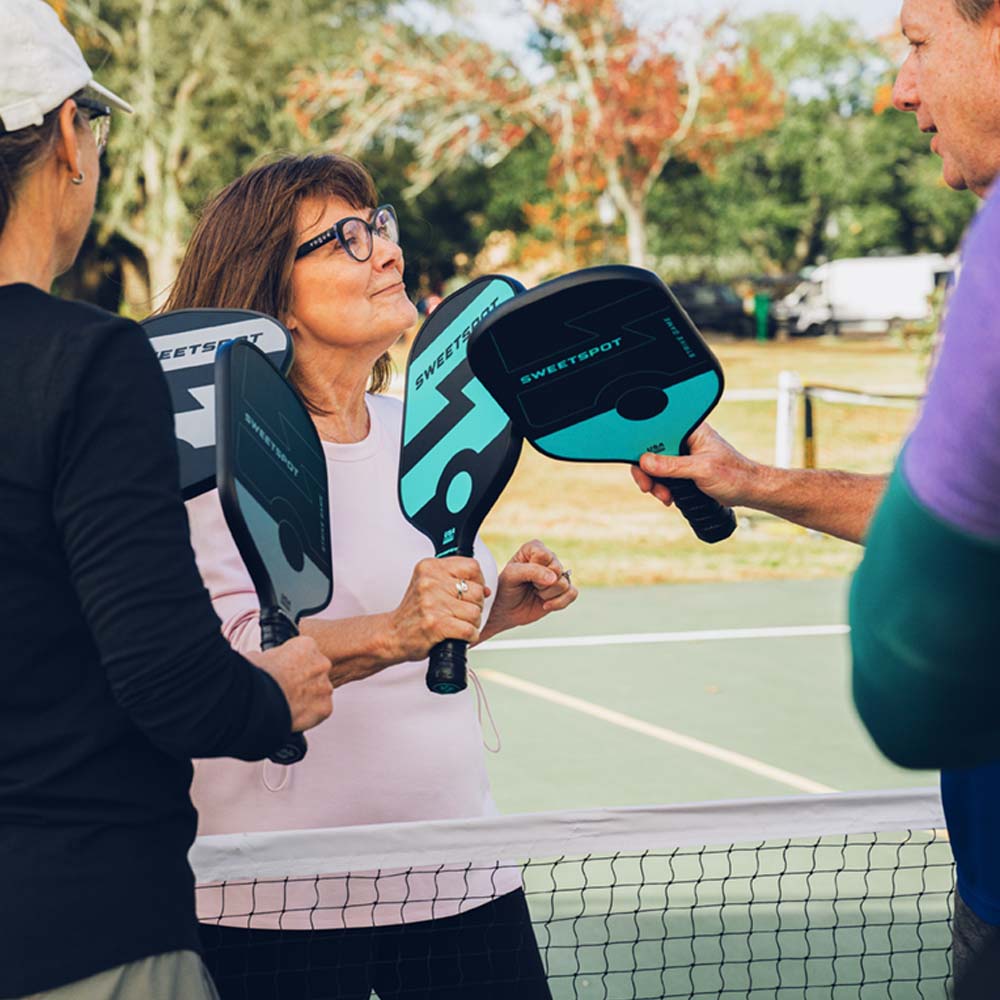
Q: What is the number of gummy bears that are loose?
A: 0